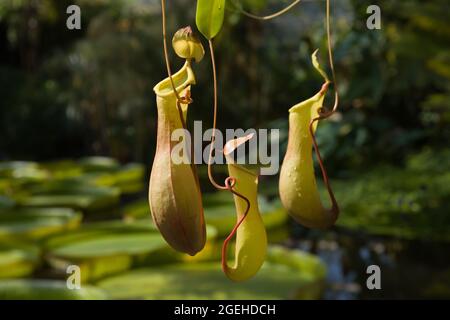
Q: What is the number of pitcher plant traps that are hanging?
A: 3